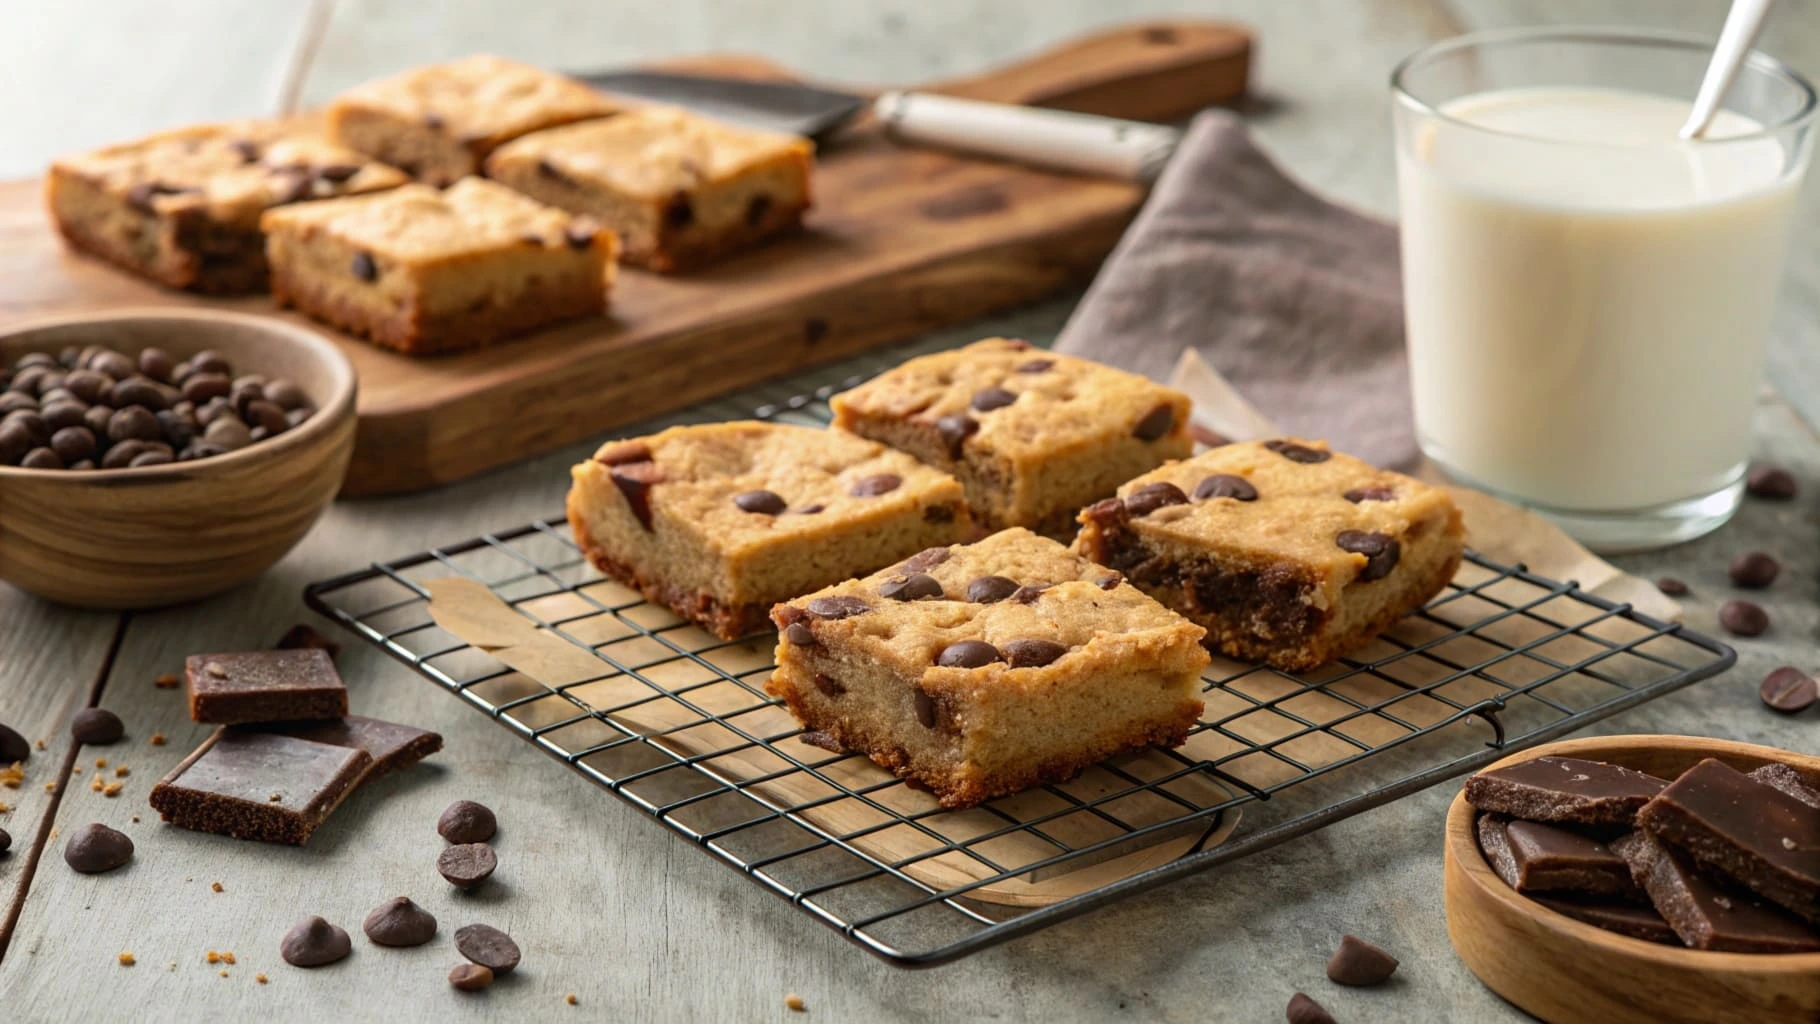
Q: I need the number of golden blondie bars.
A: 8